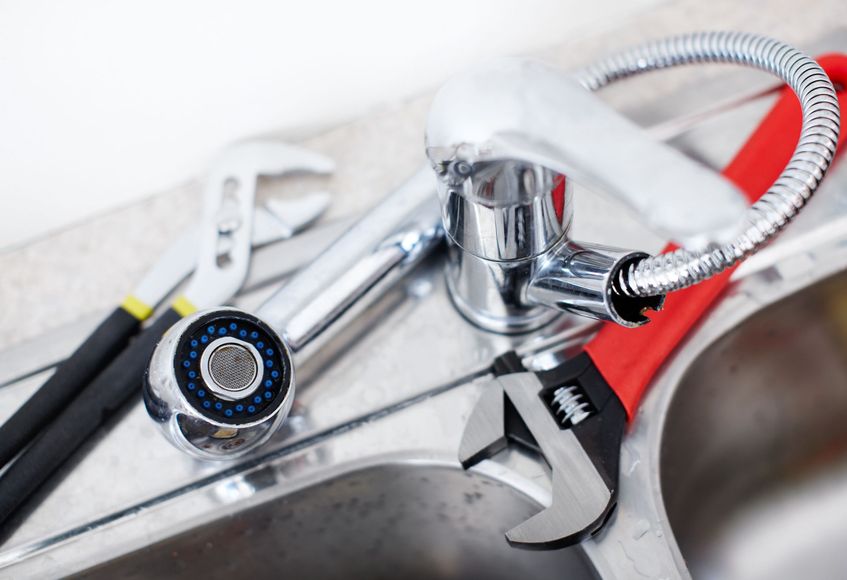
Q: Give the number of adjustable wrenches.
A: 1